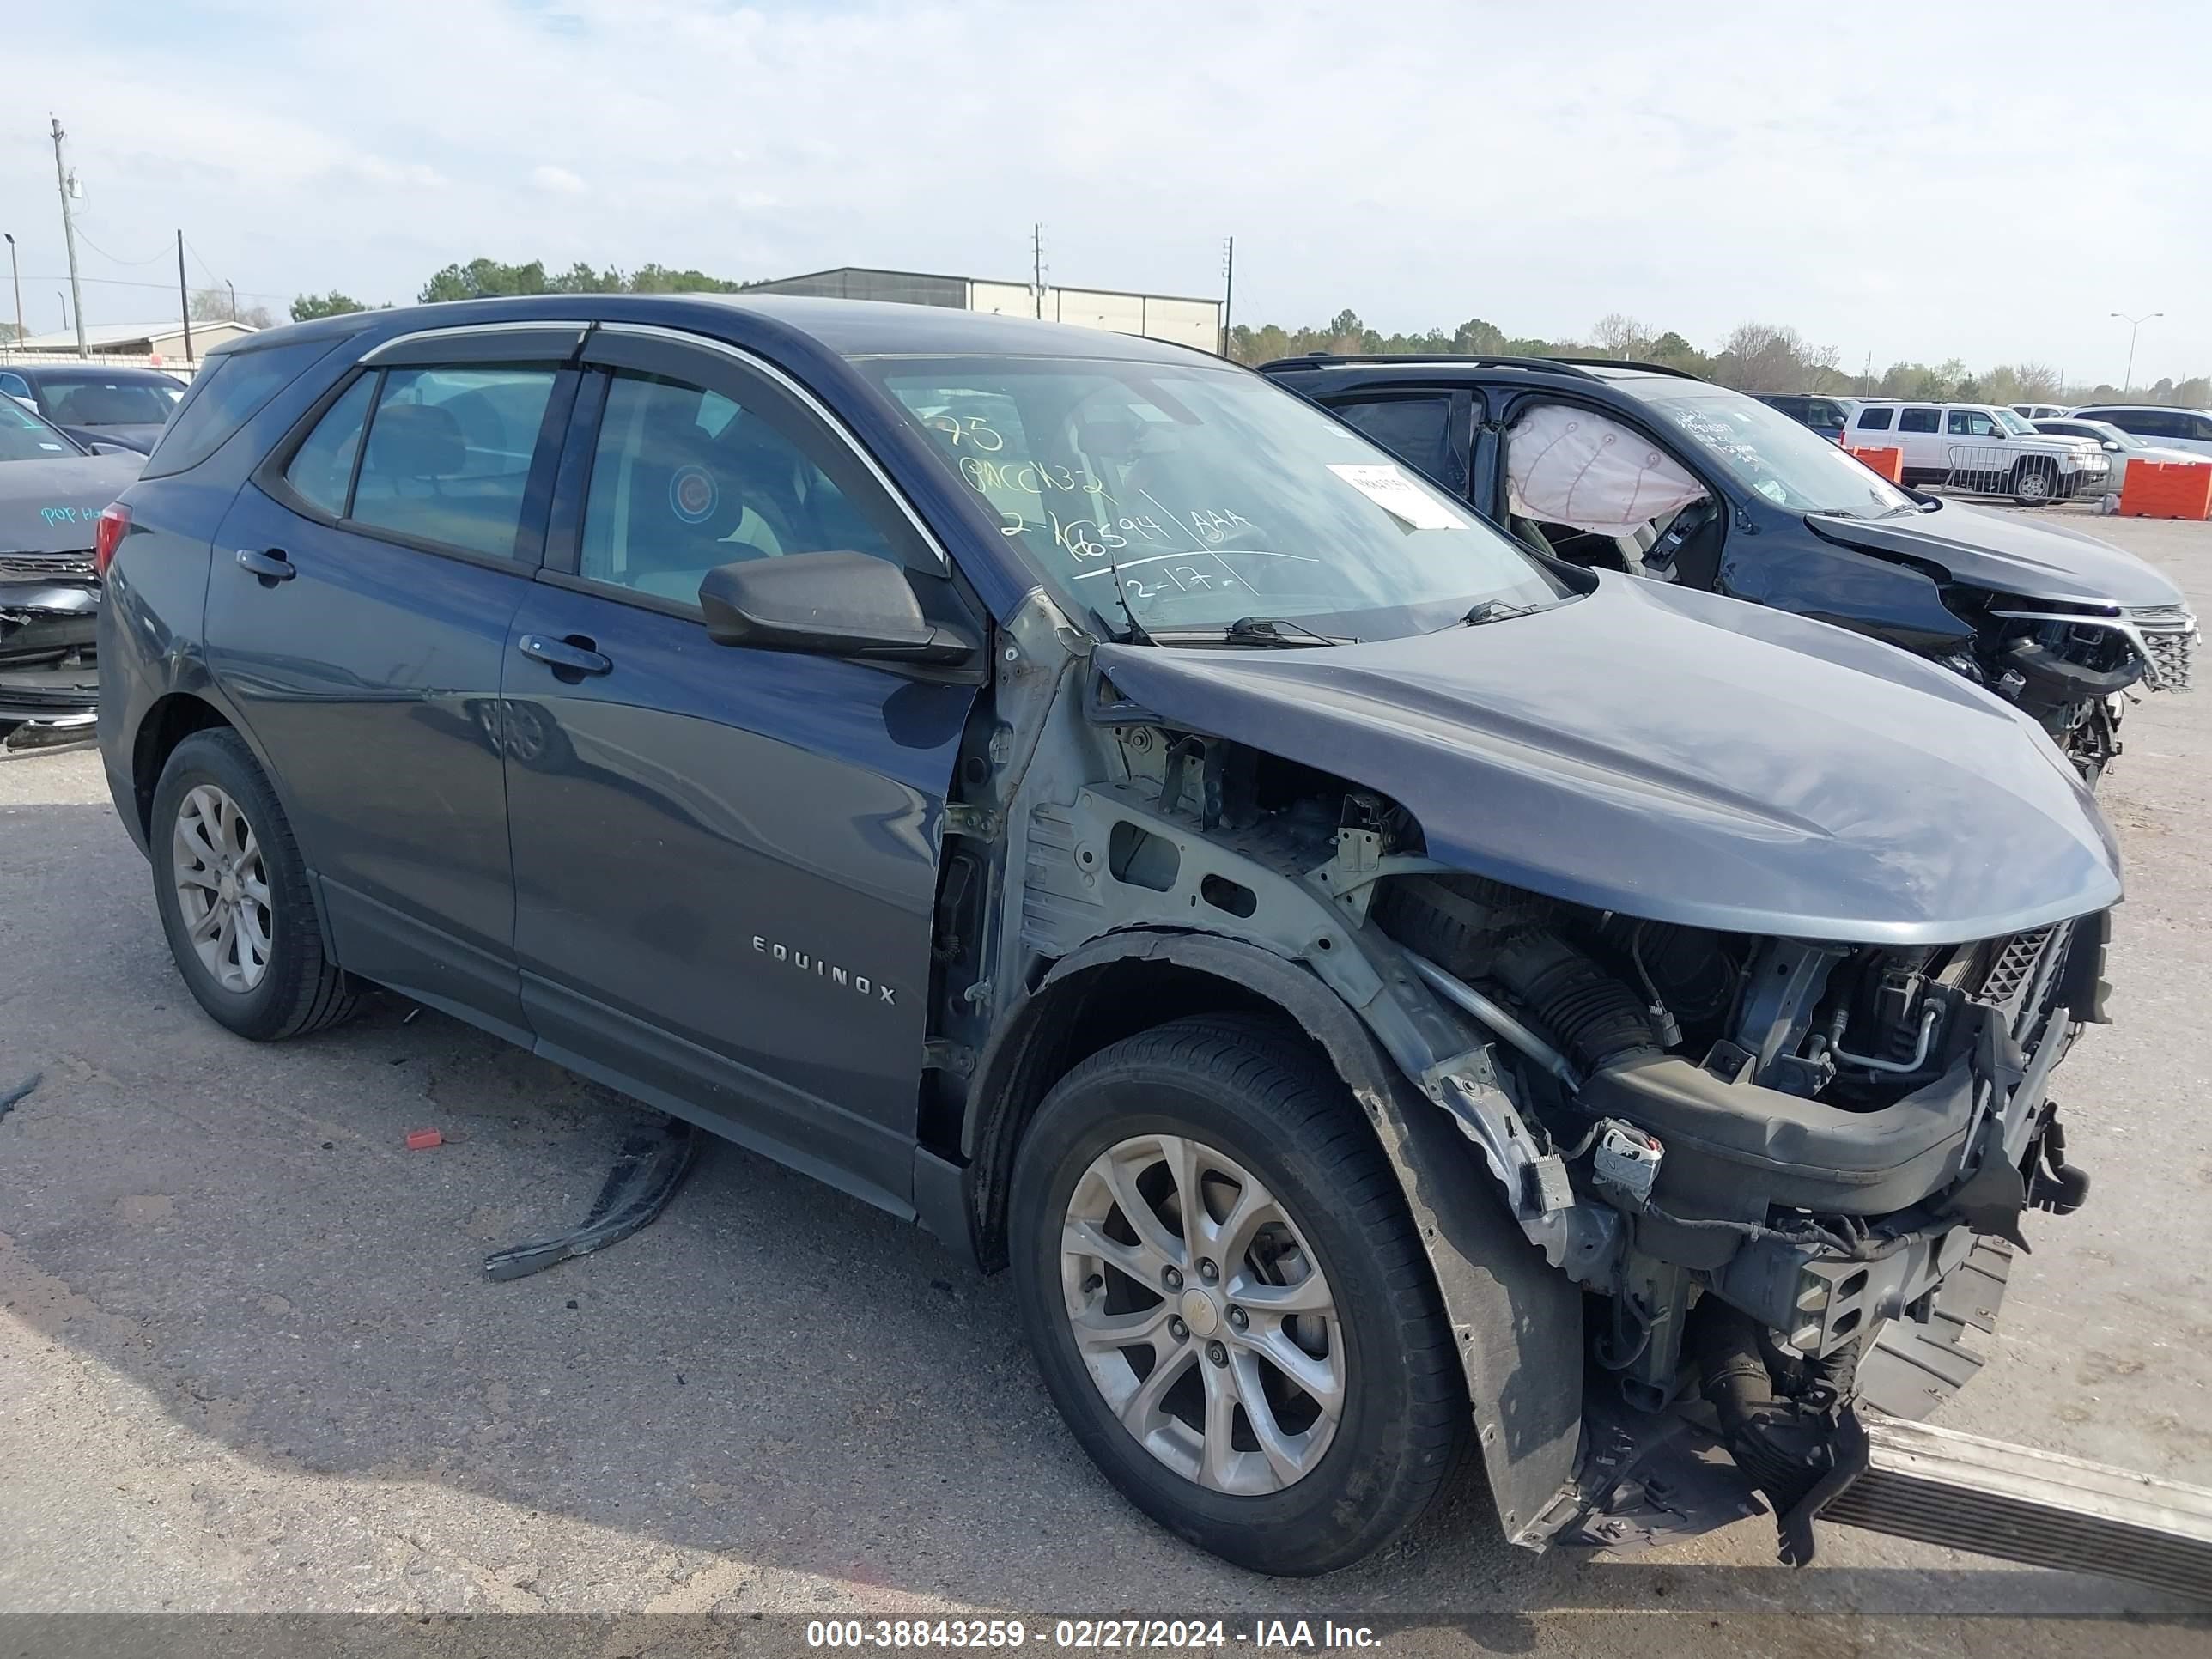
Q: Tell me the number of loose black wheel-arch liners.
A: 1